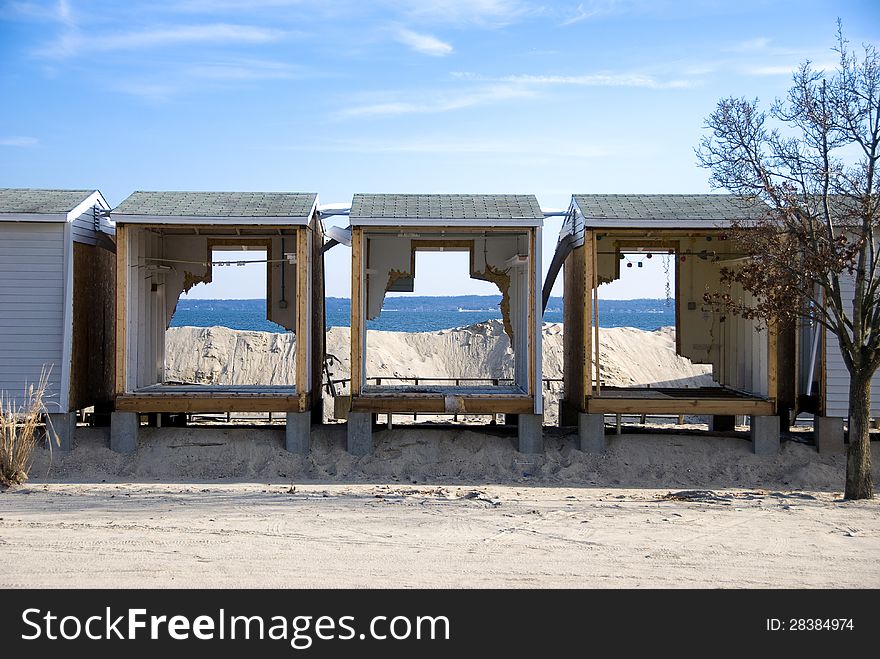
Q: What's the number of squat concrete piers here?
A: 8